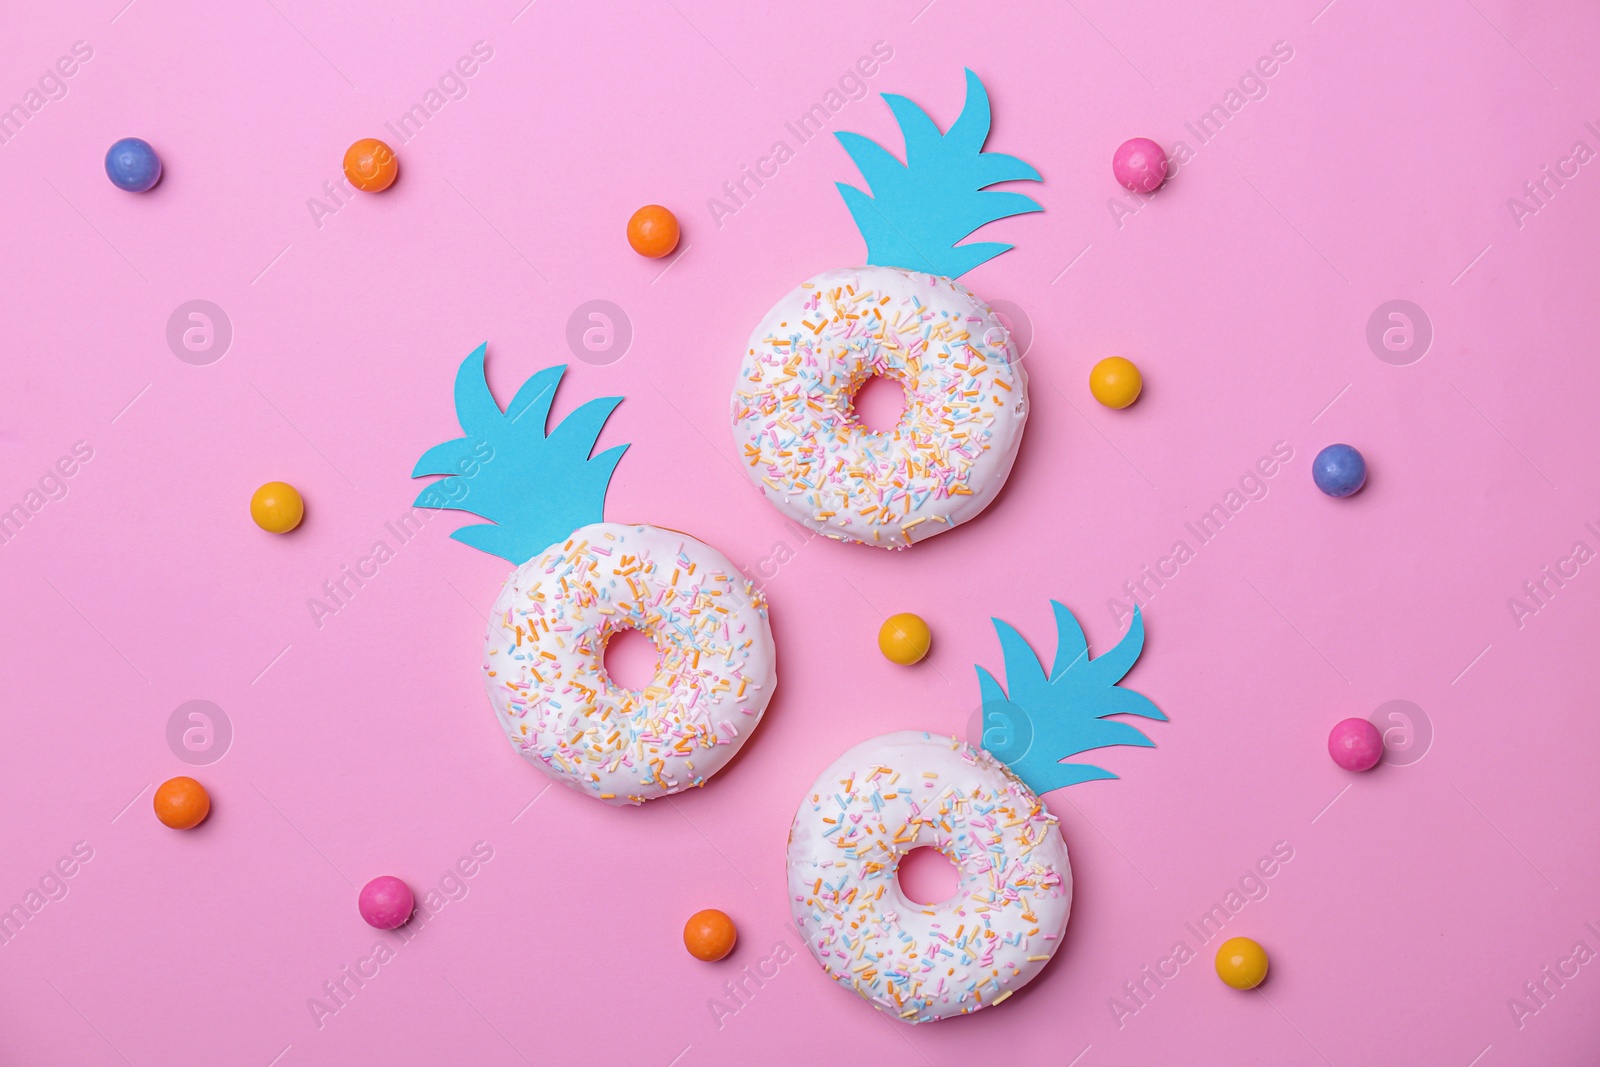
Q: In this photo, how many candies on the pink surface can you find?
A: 13